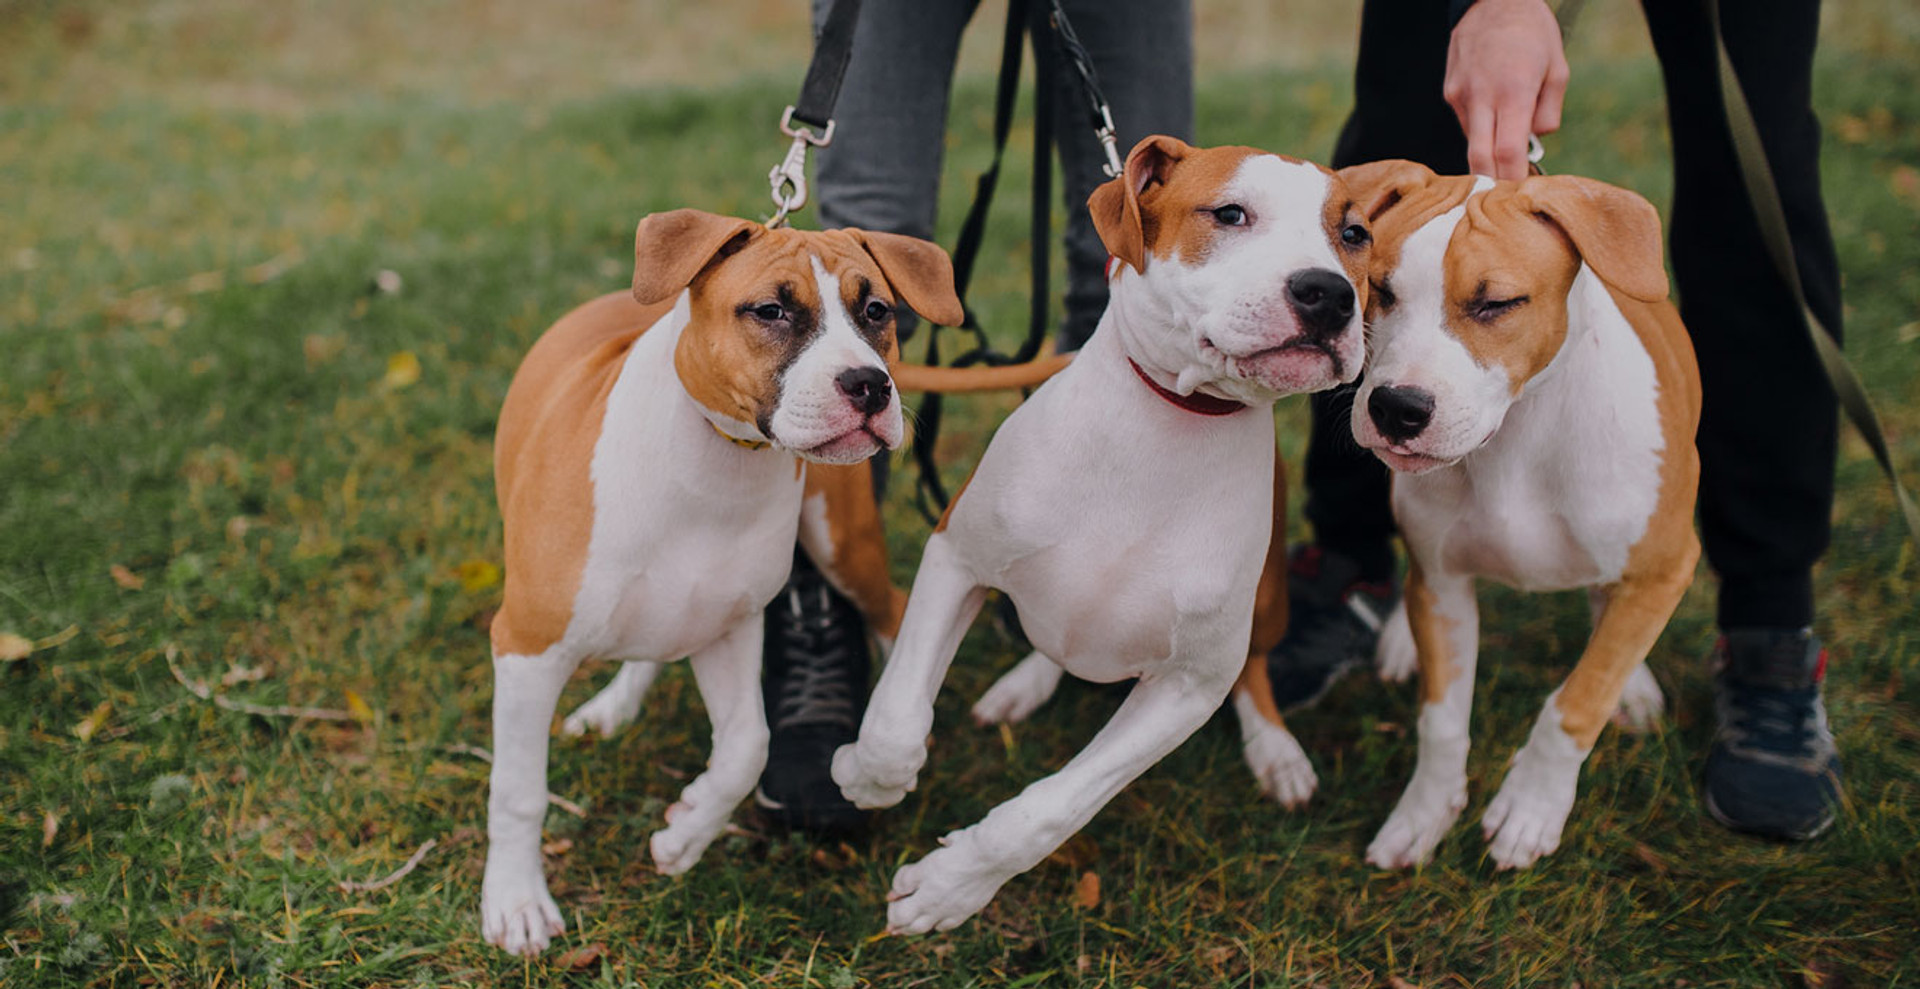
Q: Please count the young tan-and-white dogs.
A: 3